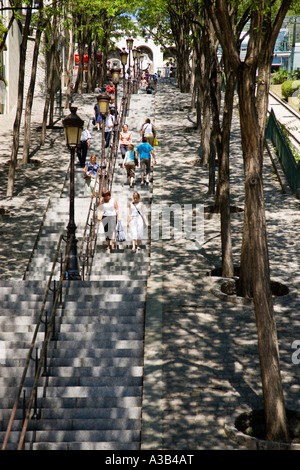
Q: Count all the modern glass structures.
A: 1